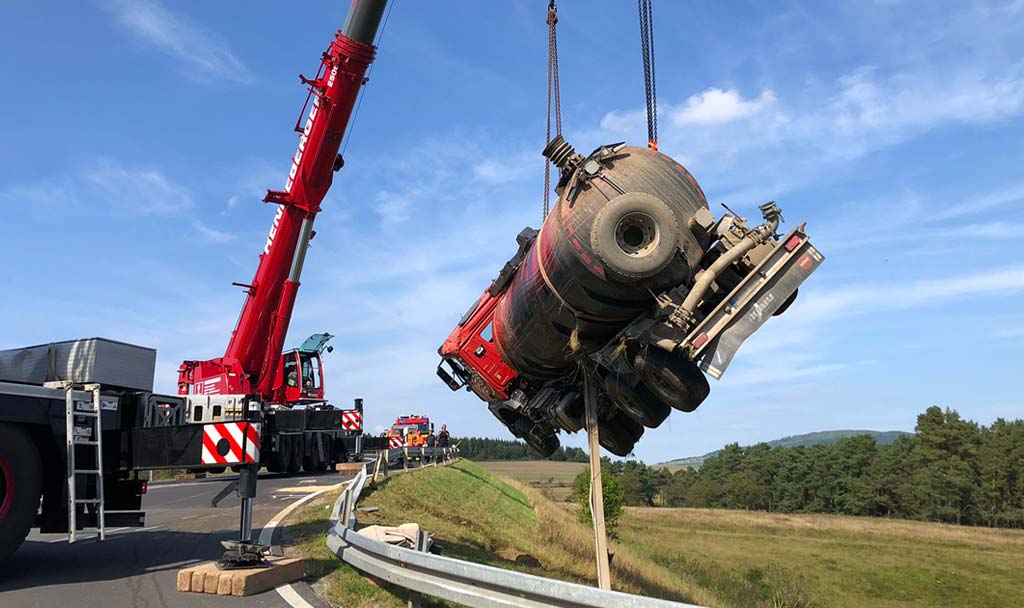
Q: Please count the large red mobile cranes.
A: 1